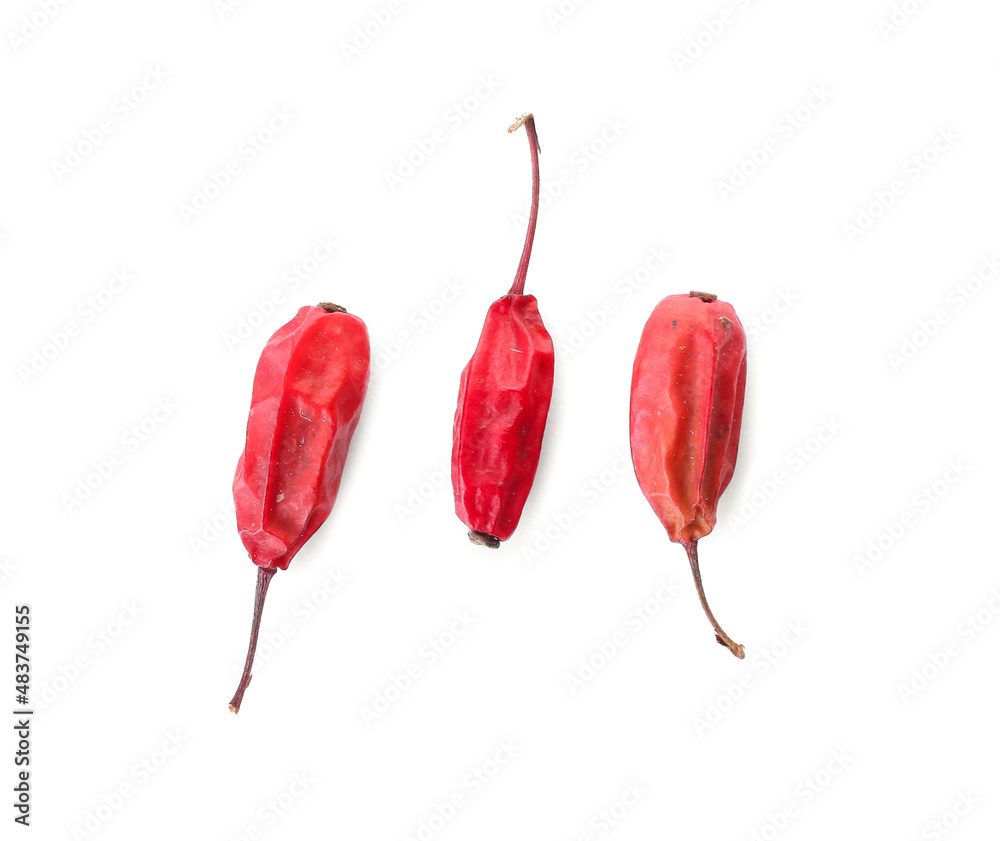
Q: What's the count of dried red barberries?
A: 3